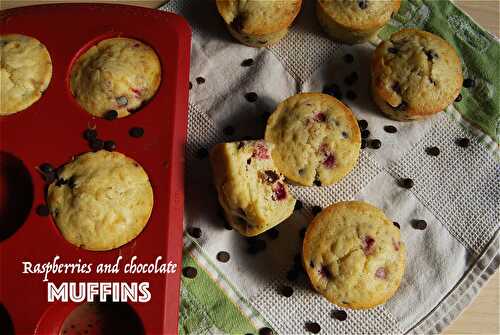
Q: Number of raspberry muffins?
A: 9